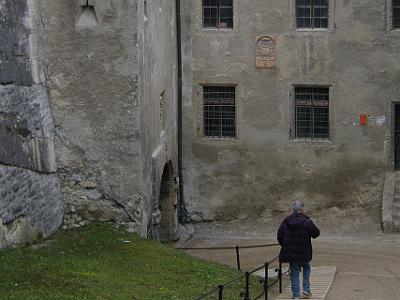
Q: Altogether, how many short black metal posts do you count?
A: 5